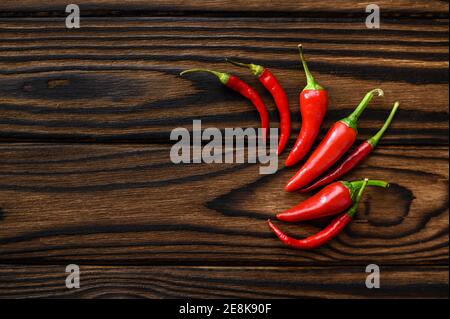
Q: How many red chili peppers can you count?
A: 7